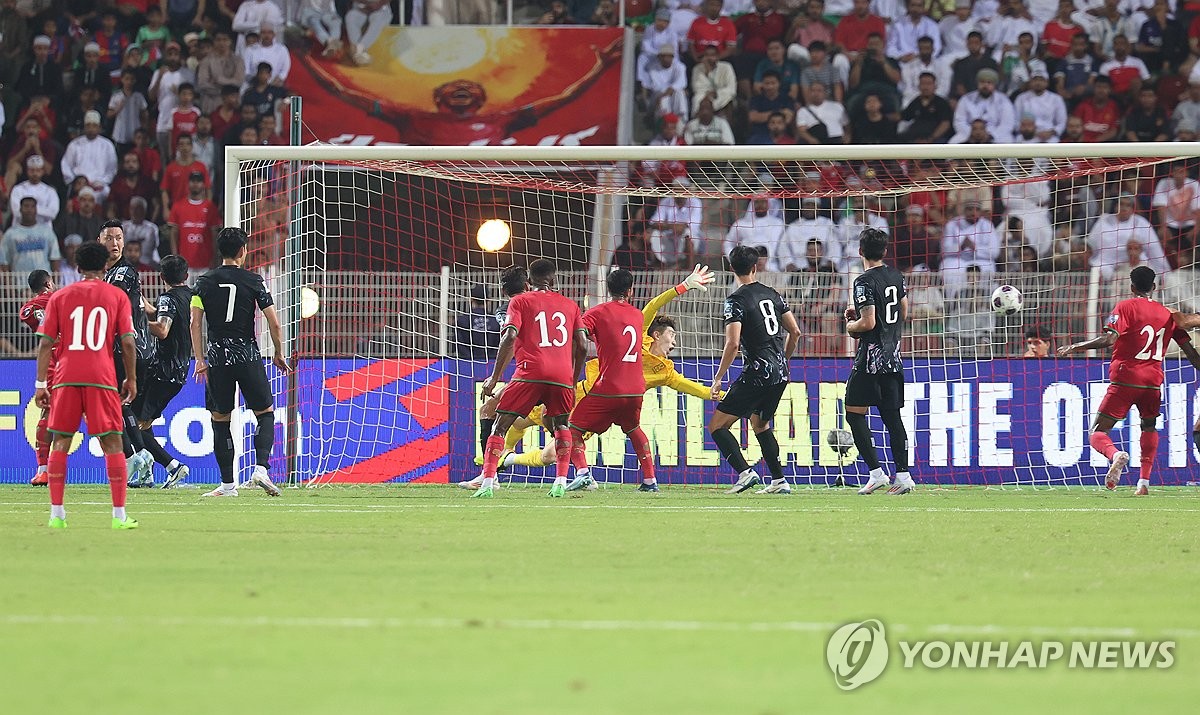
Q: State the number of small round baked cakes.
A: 0